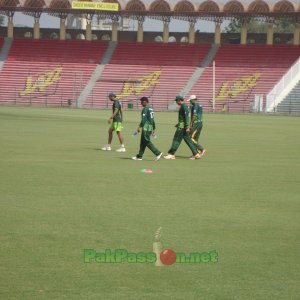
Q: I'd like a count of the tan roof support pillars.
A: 12